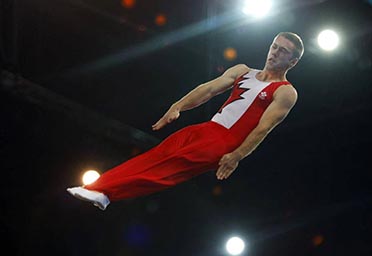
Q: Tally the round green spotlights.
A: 0